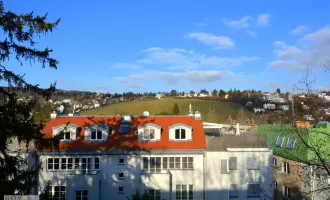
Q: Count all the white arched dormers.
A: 4